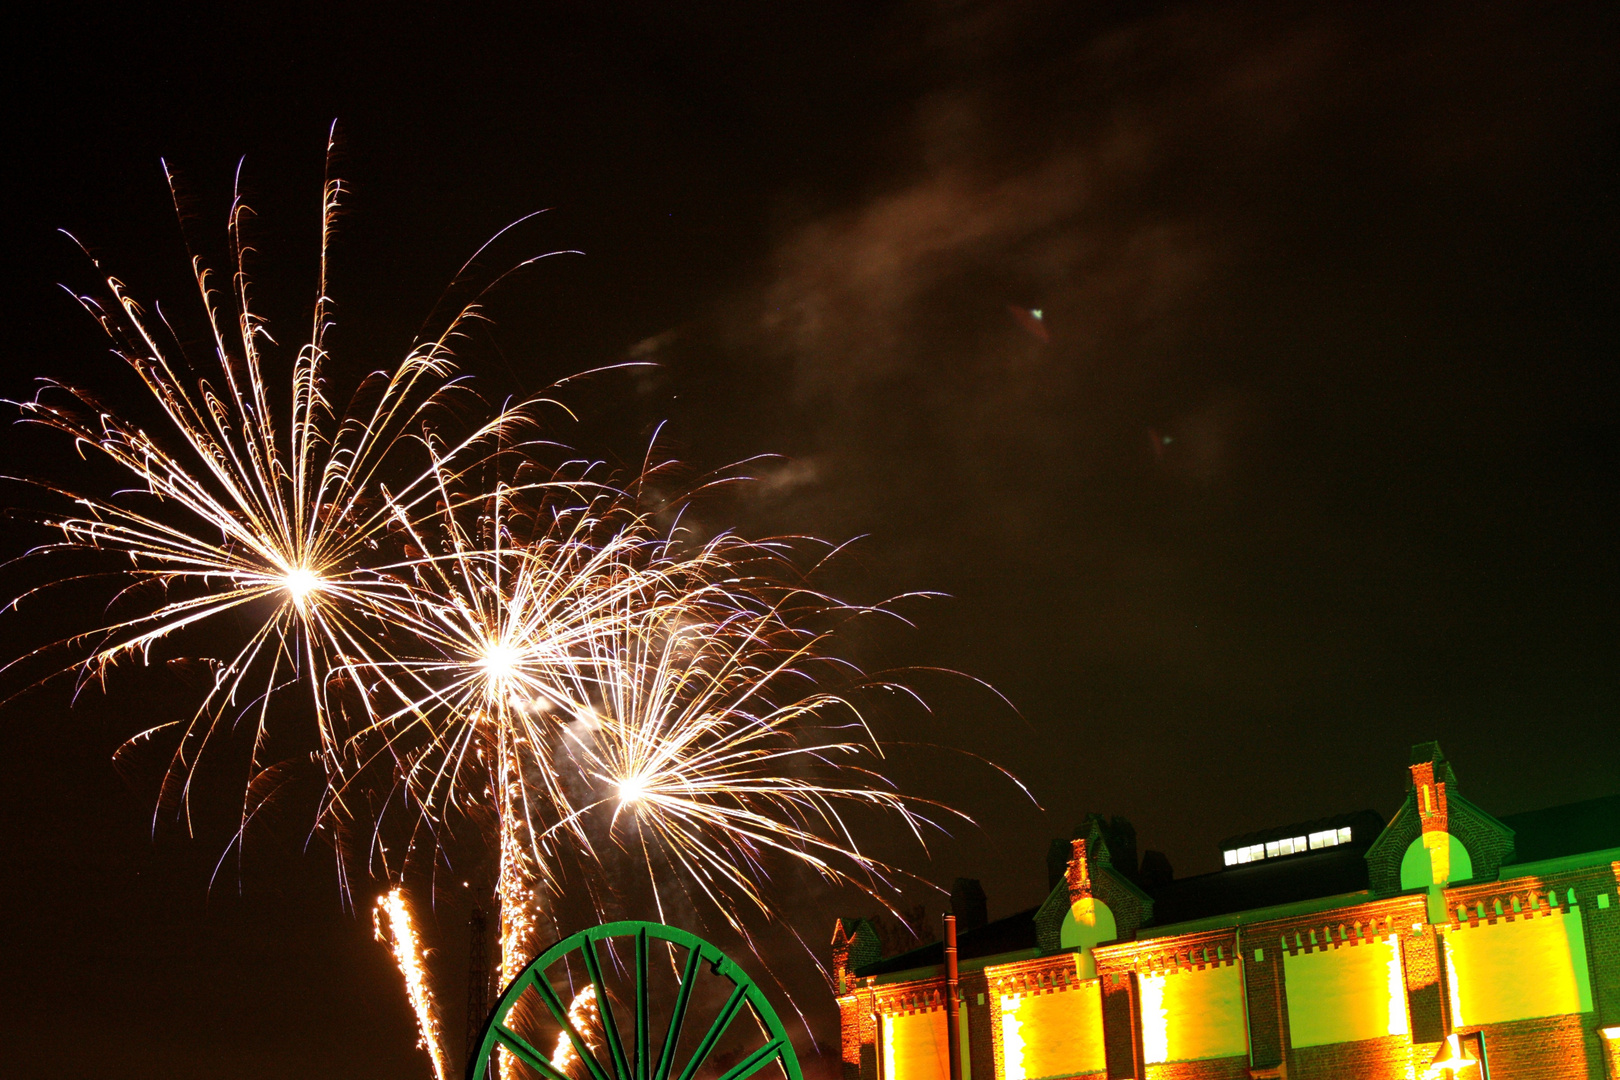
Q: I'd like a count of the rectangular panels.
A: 5